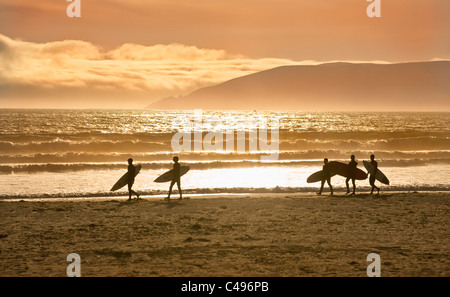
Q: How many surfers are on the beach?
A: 5